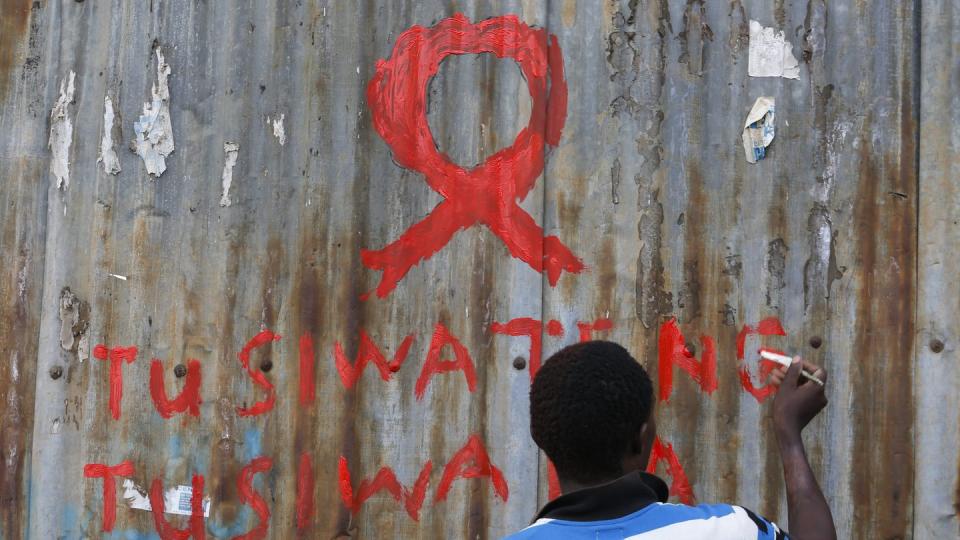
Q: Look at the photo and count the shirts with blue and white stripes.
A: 1